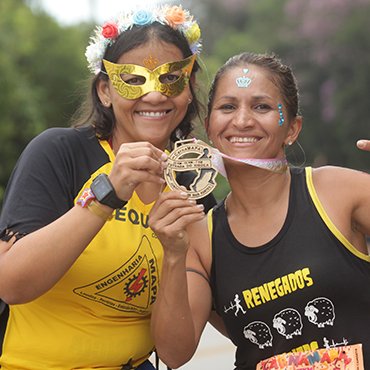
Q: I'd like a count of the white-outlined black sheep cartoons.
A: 3